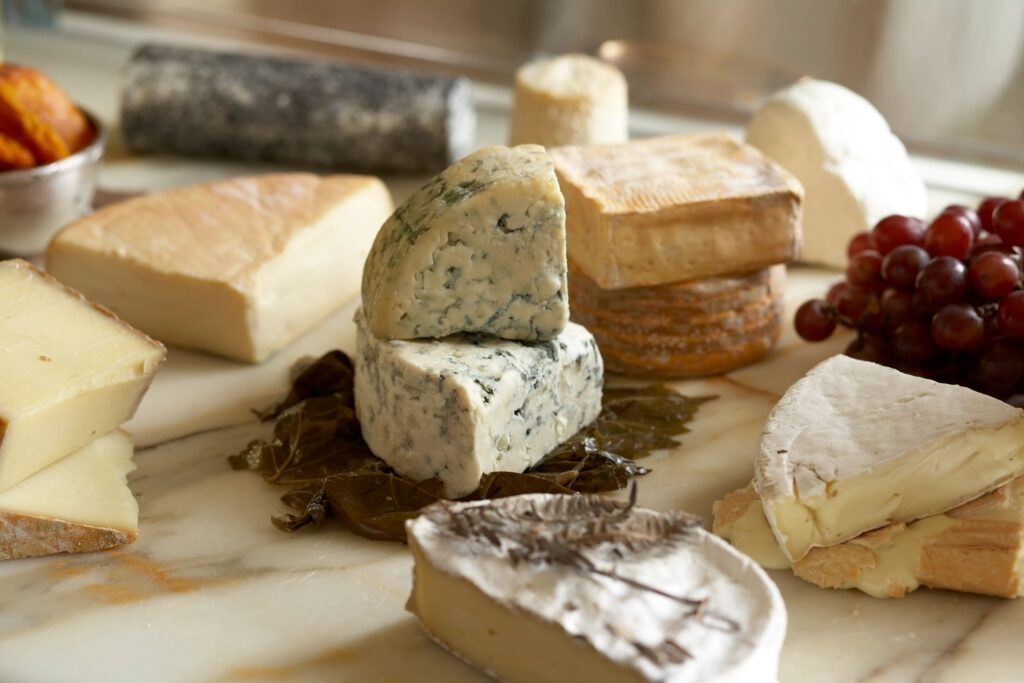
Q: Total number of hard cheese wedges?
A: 3